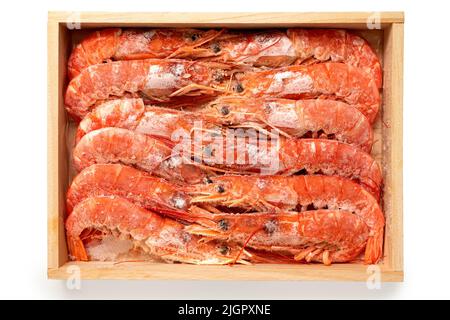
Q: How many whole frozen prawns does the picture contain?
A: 12